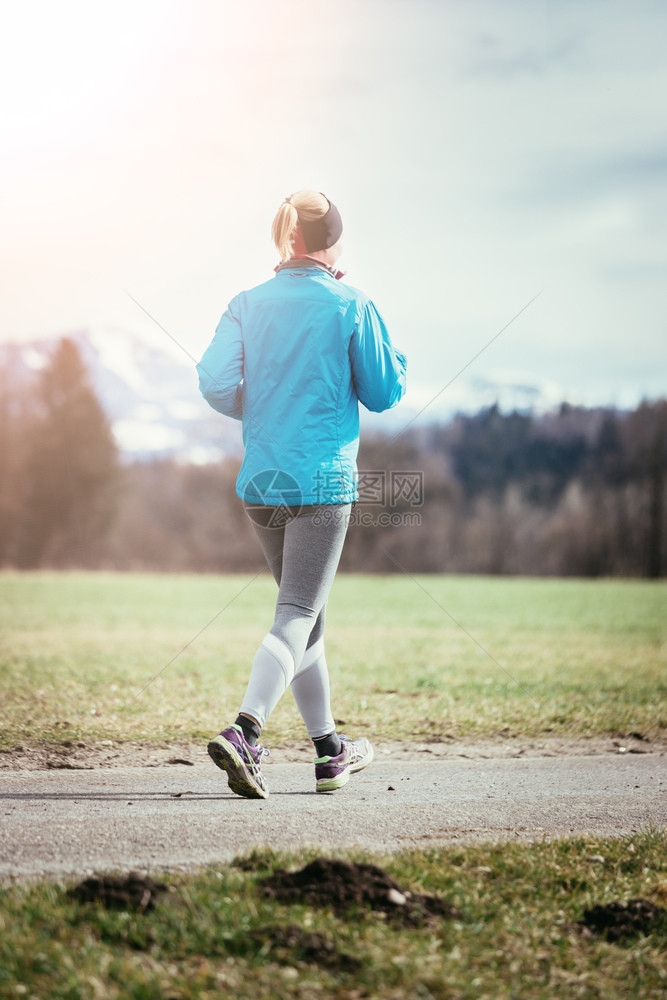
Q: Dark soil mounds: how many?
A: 4